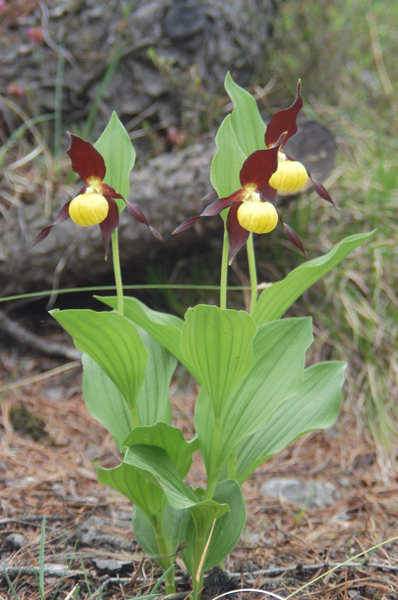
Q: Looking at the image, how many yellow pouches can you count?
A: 3